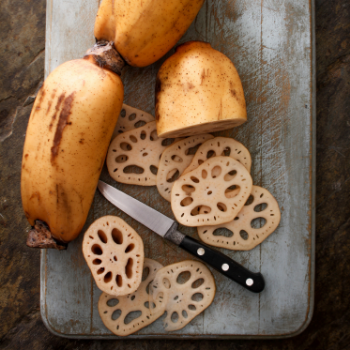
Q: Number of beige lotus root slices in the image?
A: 9